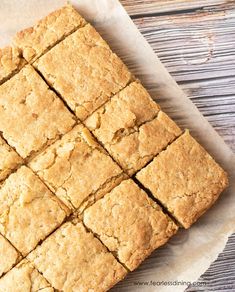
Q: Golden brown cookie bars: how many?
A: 13